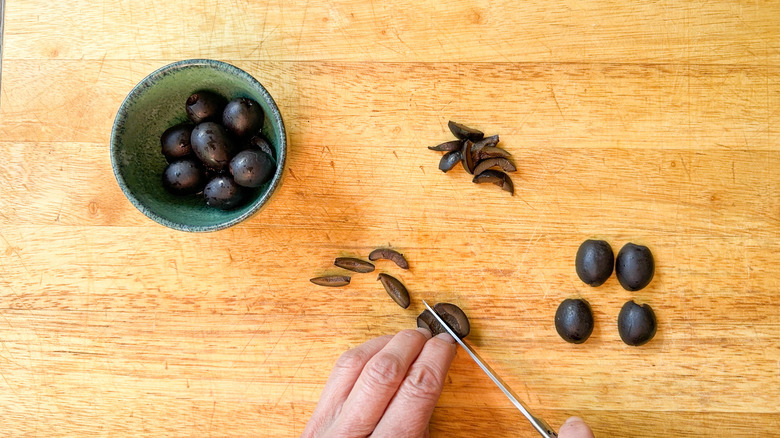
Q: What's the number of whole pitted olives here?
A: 12